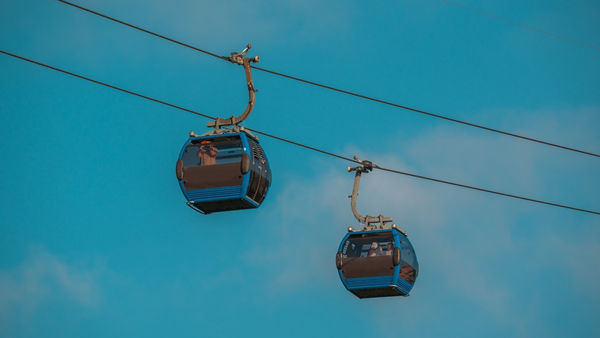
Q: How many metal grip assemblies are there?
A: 2